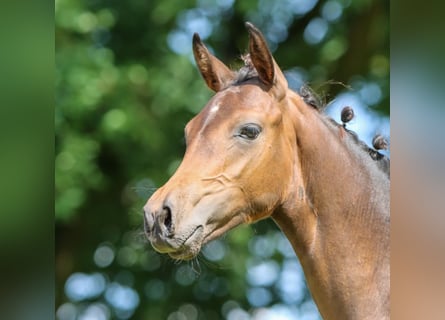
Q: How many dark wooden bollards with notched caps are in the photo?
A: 0